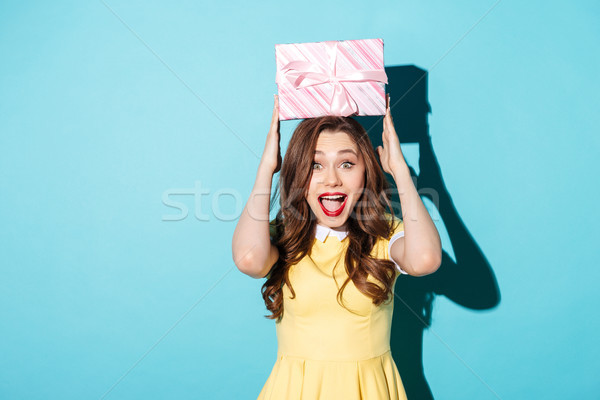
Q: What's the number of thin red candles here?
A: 0